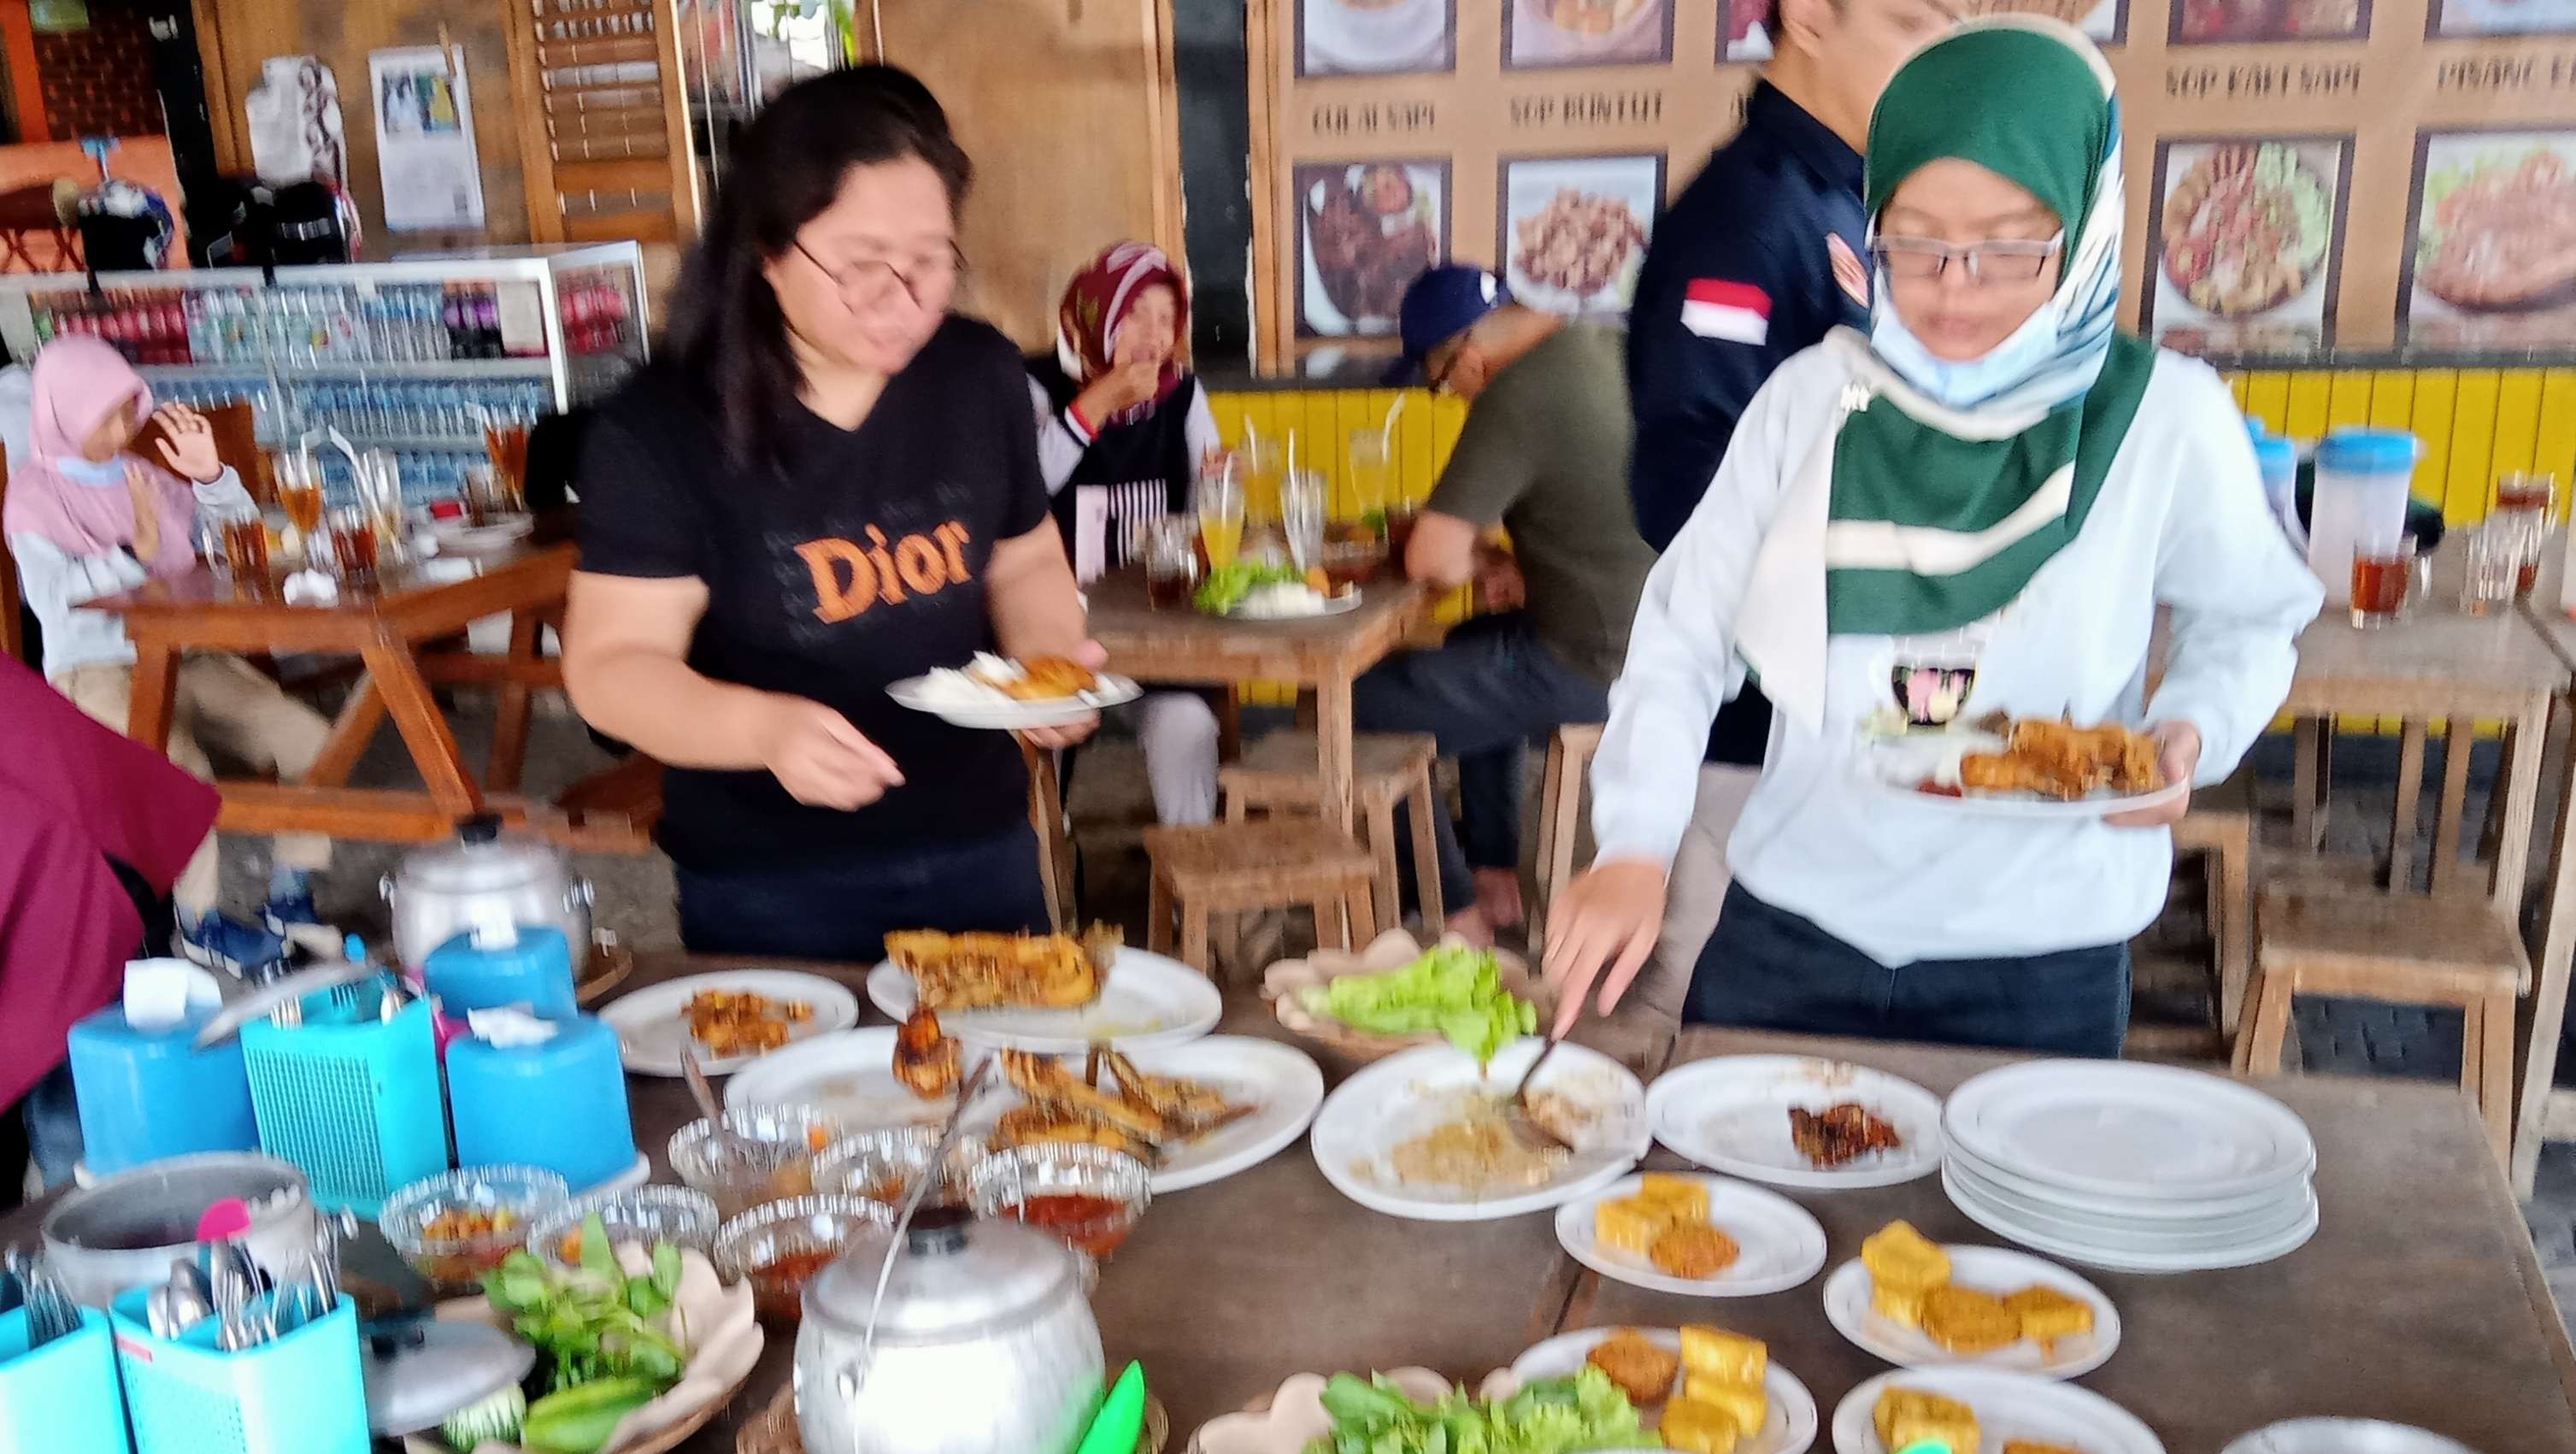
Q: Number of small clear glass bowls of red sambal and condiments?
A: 6